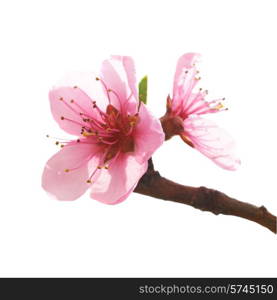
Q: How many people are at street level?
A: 0